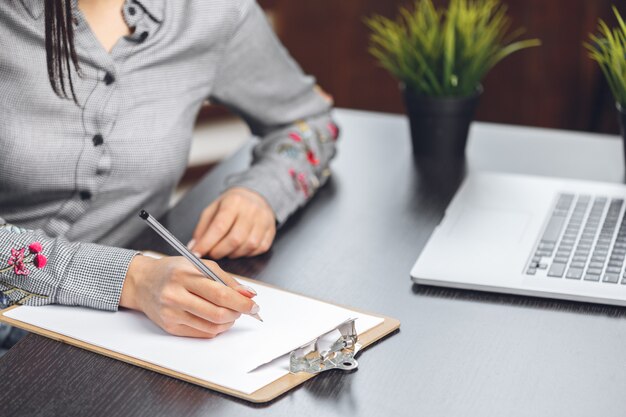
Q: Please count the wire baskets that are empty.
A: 0